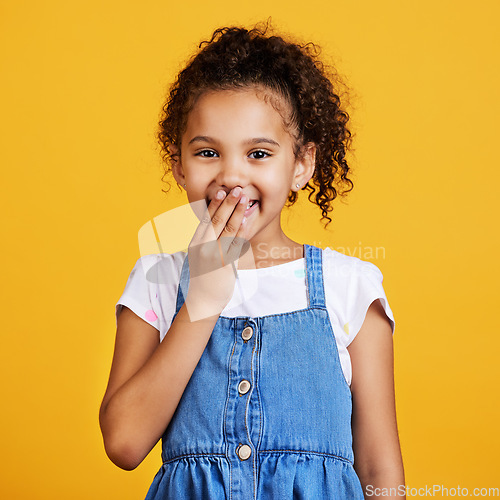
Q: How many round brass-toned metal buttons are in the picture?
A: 3